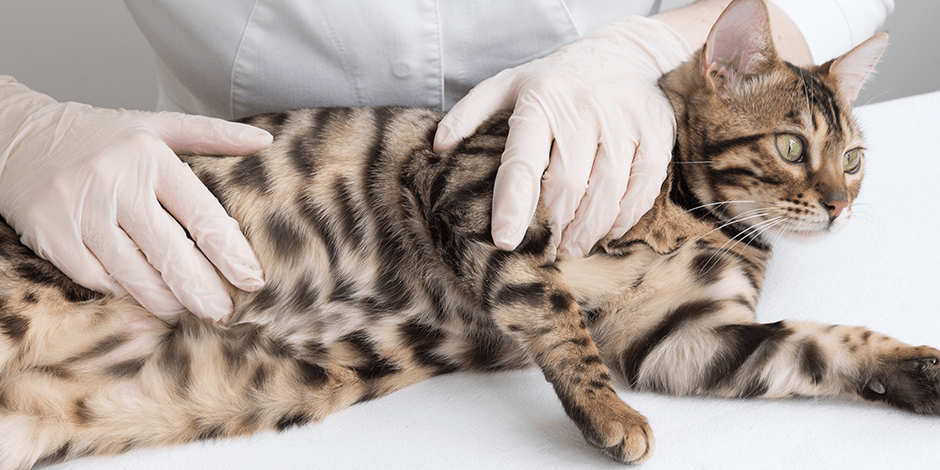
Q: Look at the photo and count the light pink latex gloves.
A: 2